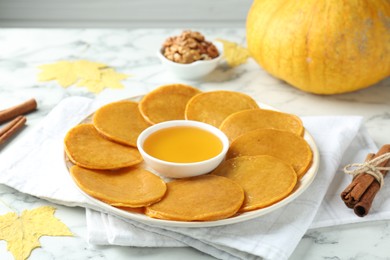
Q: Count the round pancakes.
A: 9